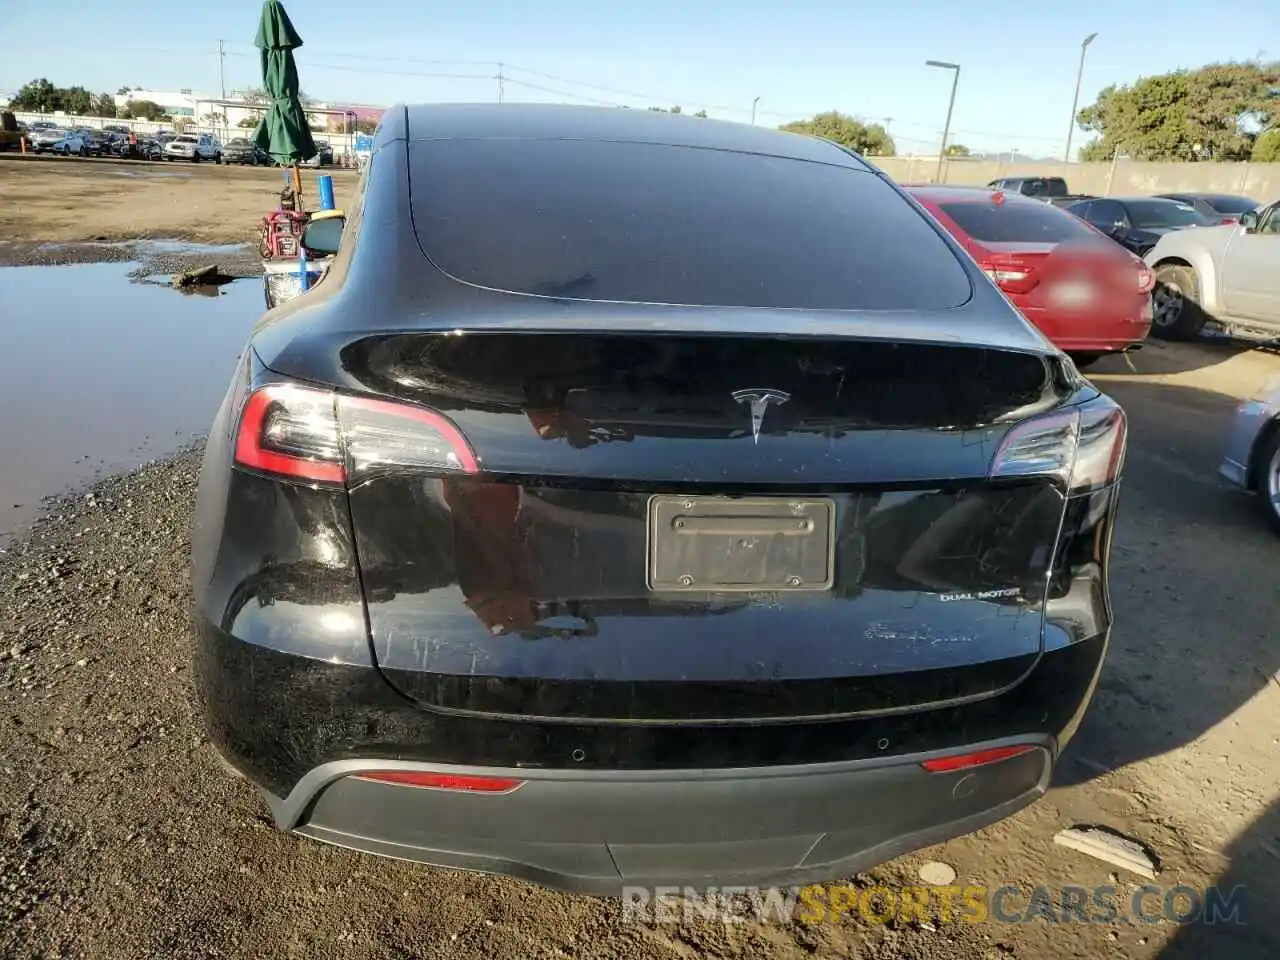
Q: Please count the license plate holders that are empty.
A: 1